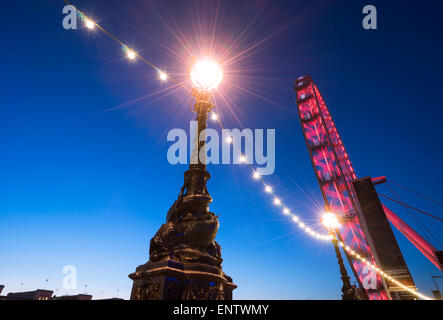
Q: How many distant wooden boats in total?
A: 0